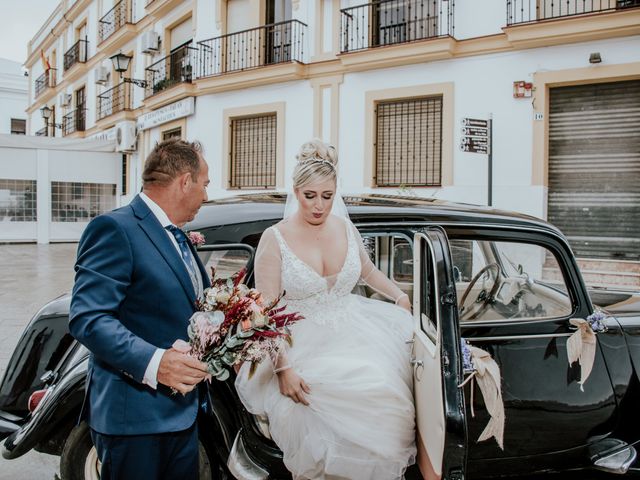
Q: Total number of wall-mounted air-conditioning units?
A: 4